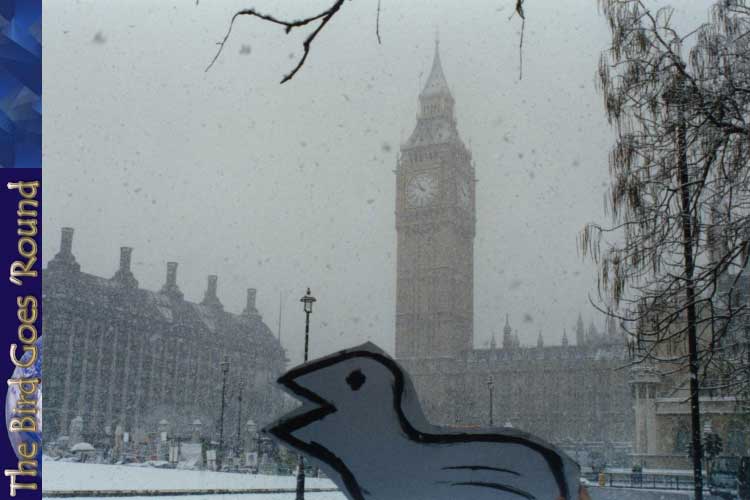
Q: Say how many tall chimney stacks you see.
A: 5